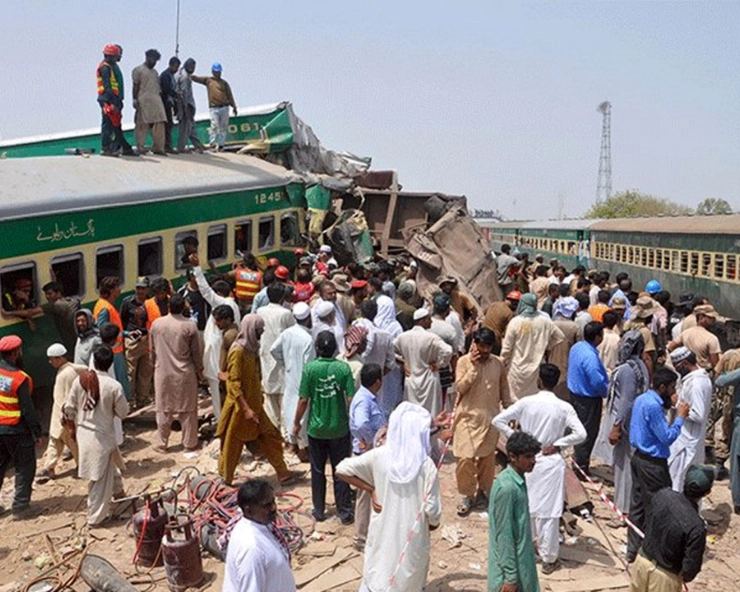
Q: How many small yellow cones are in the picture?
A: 0